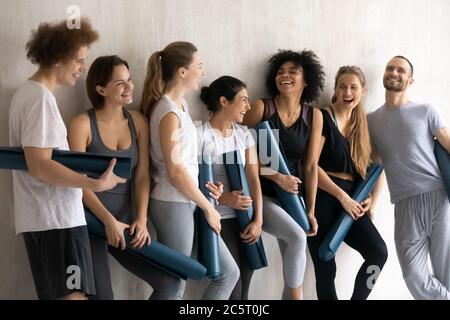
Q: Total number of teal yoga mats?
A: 7